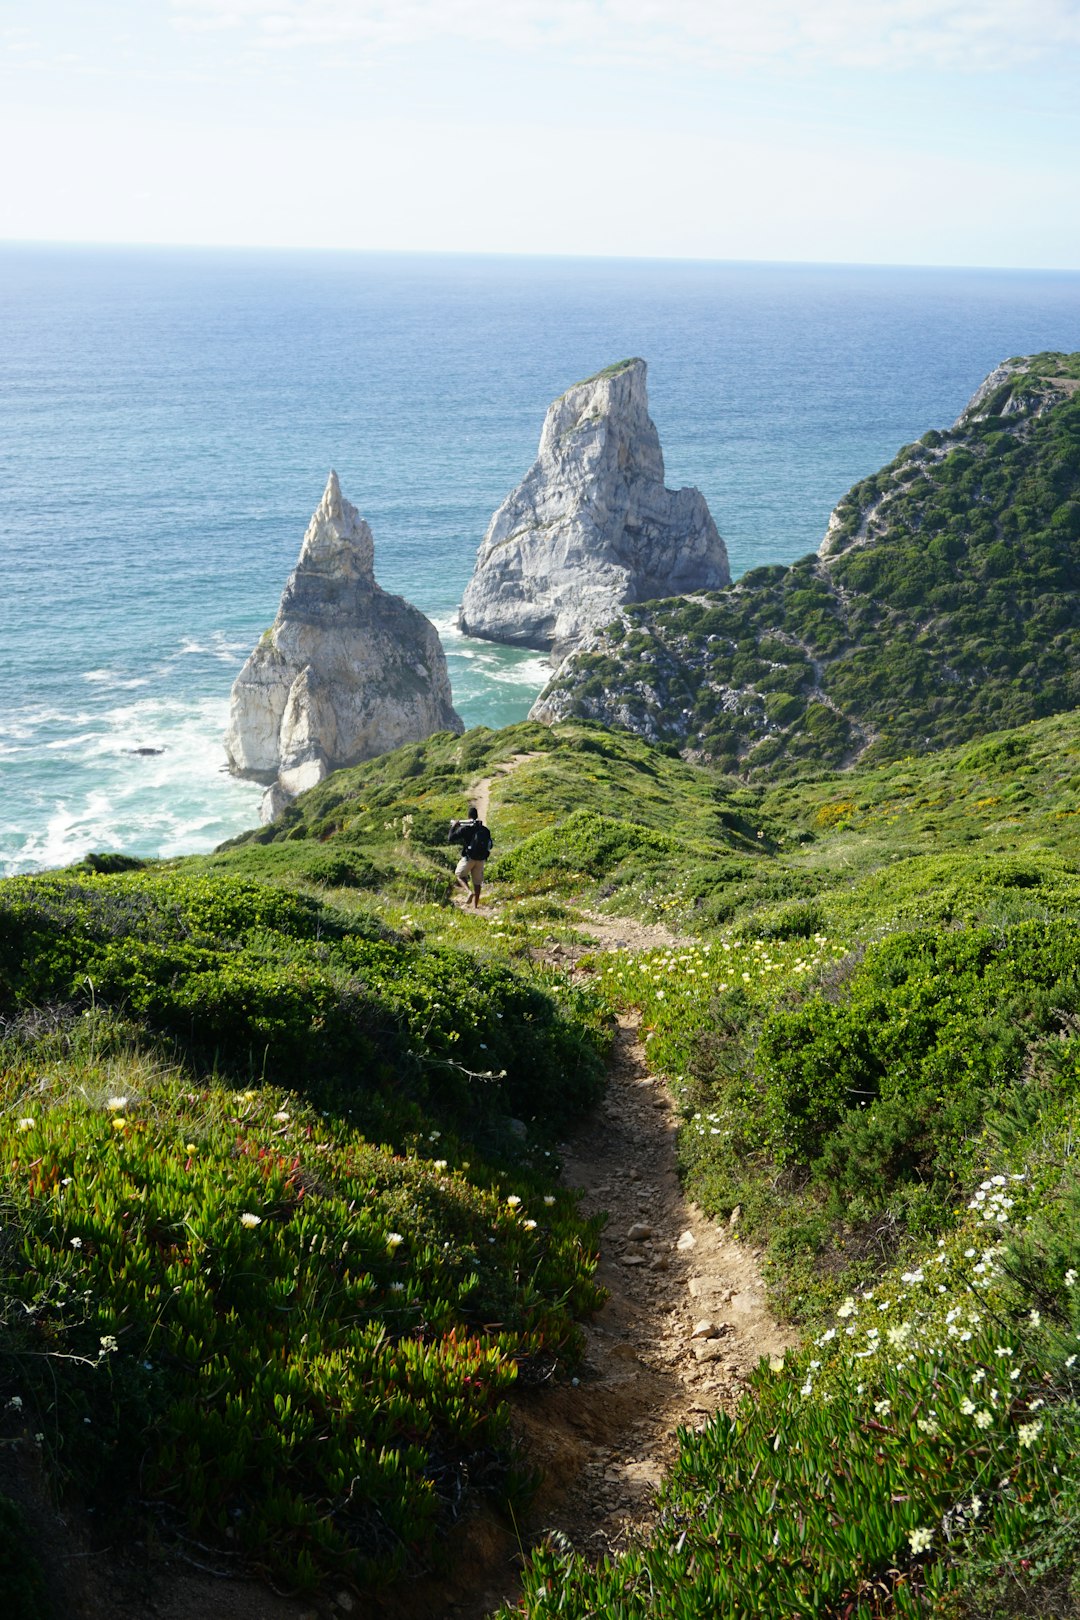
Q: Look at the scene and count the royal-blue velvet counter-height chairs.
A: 0